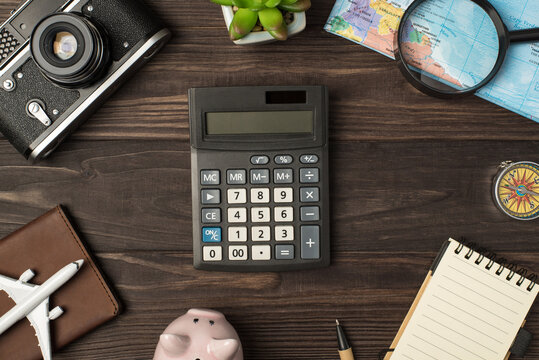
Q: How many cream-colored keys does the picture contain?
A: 12